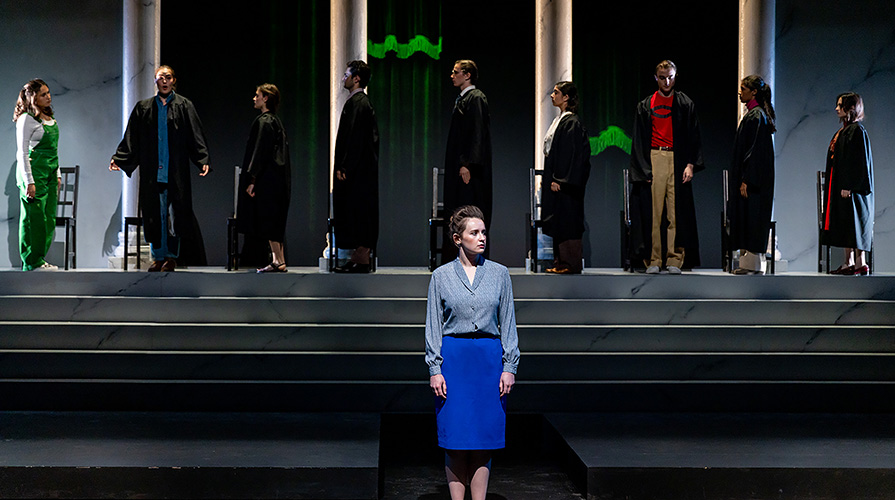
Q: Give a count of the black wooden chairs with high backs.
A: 9